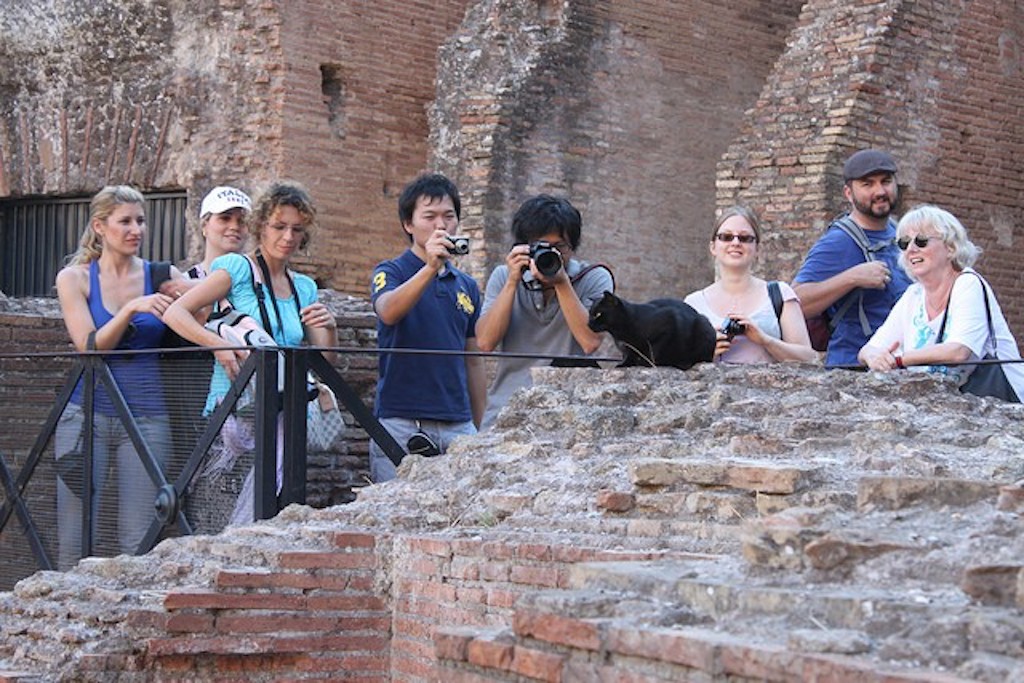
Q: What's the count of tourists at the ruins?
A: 8